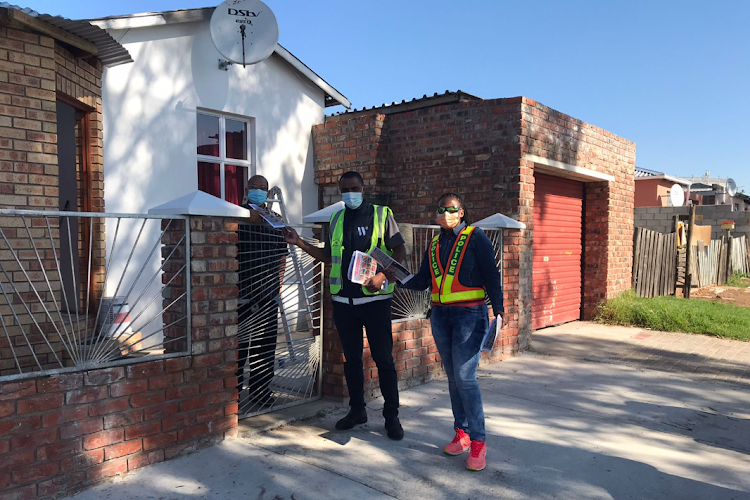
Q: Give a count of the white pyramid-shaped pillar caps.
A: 3